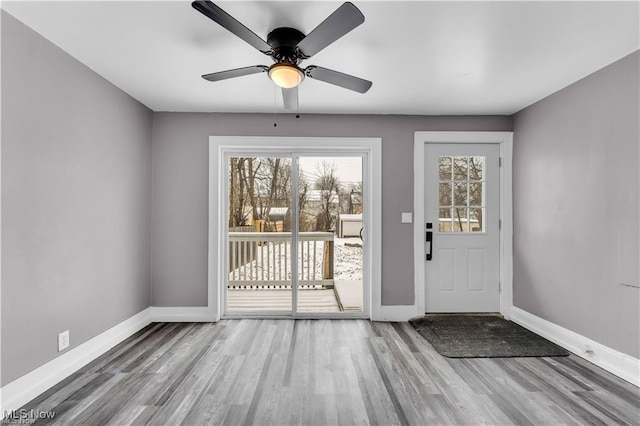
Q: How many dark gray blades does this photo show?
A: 5